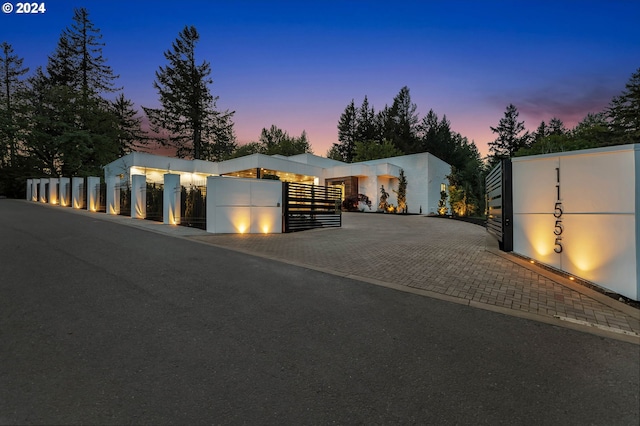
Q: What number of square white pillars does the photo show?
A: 10